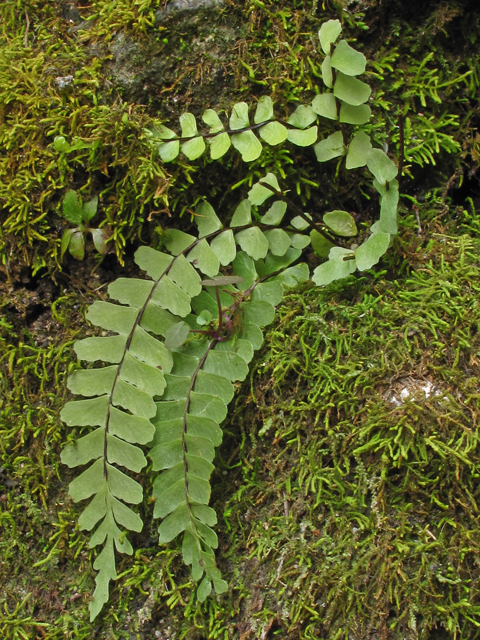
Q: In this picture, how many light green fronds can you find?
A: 4